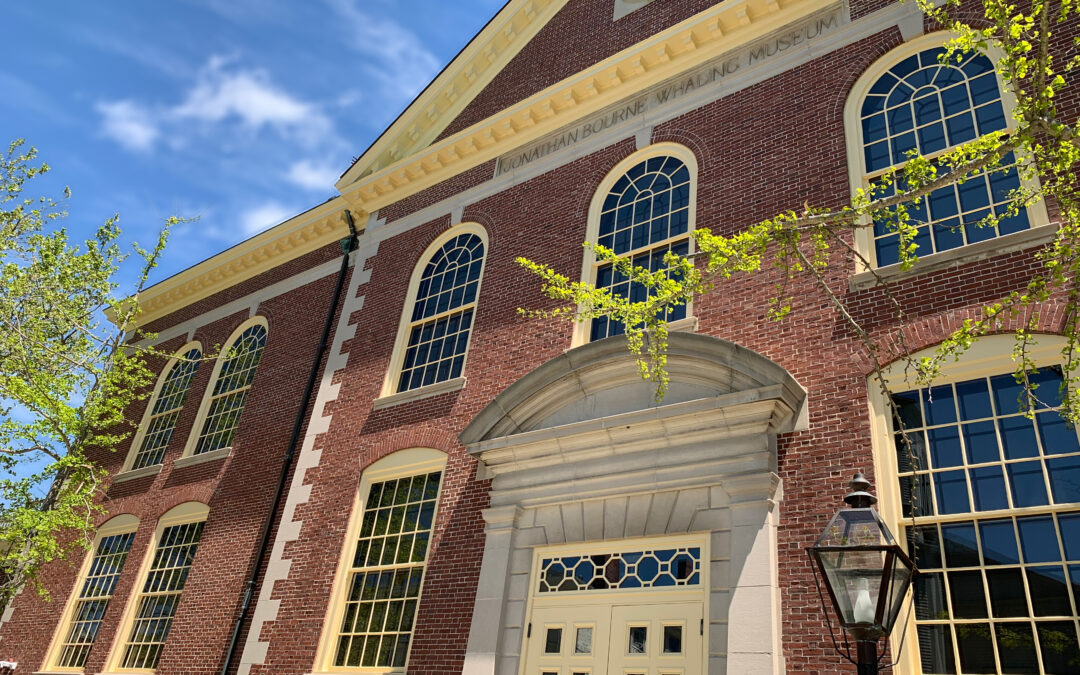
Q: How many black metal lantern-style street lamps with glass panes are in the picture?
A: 1